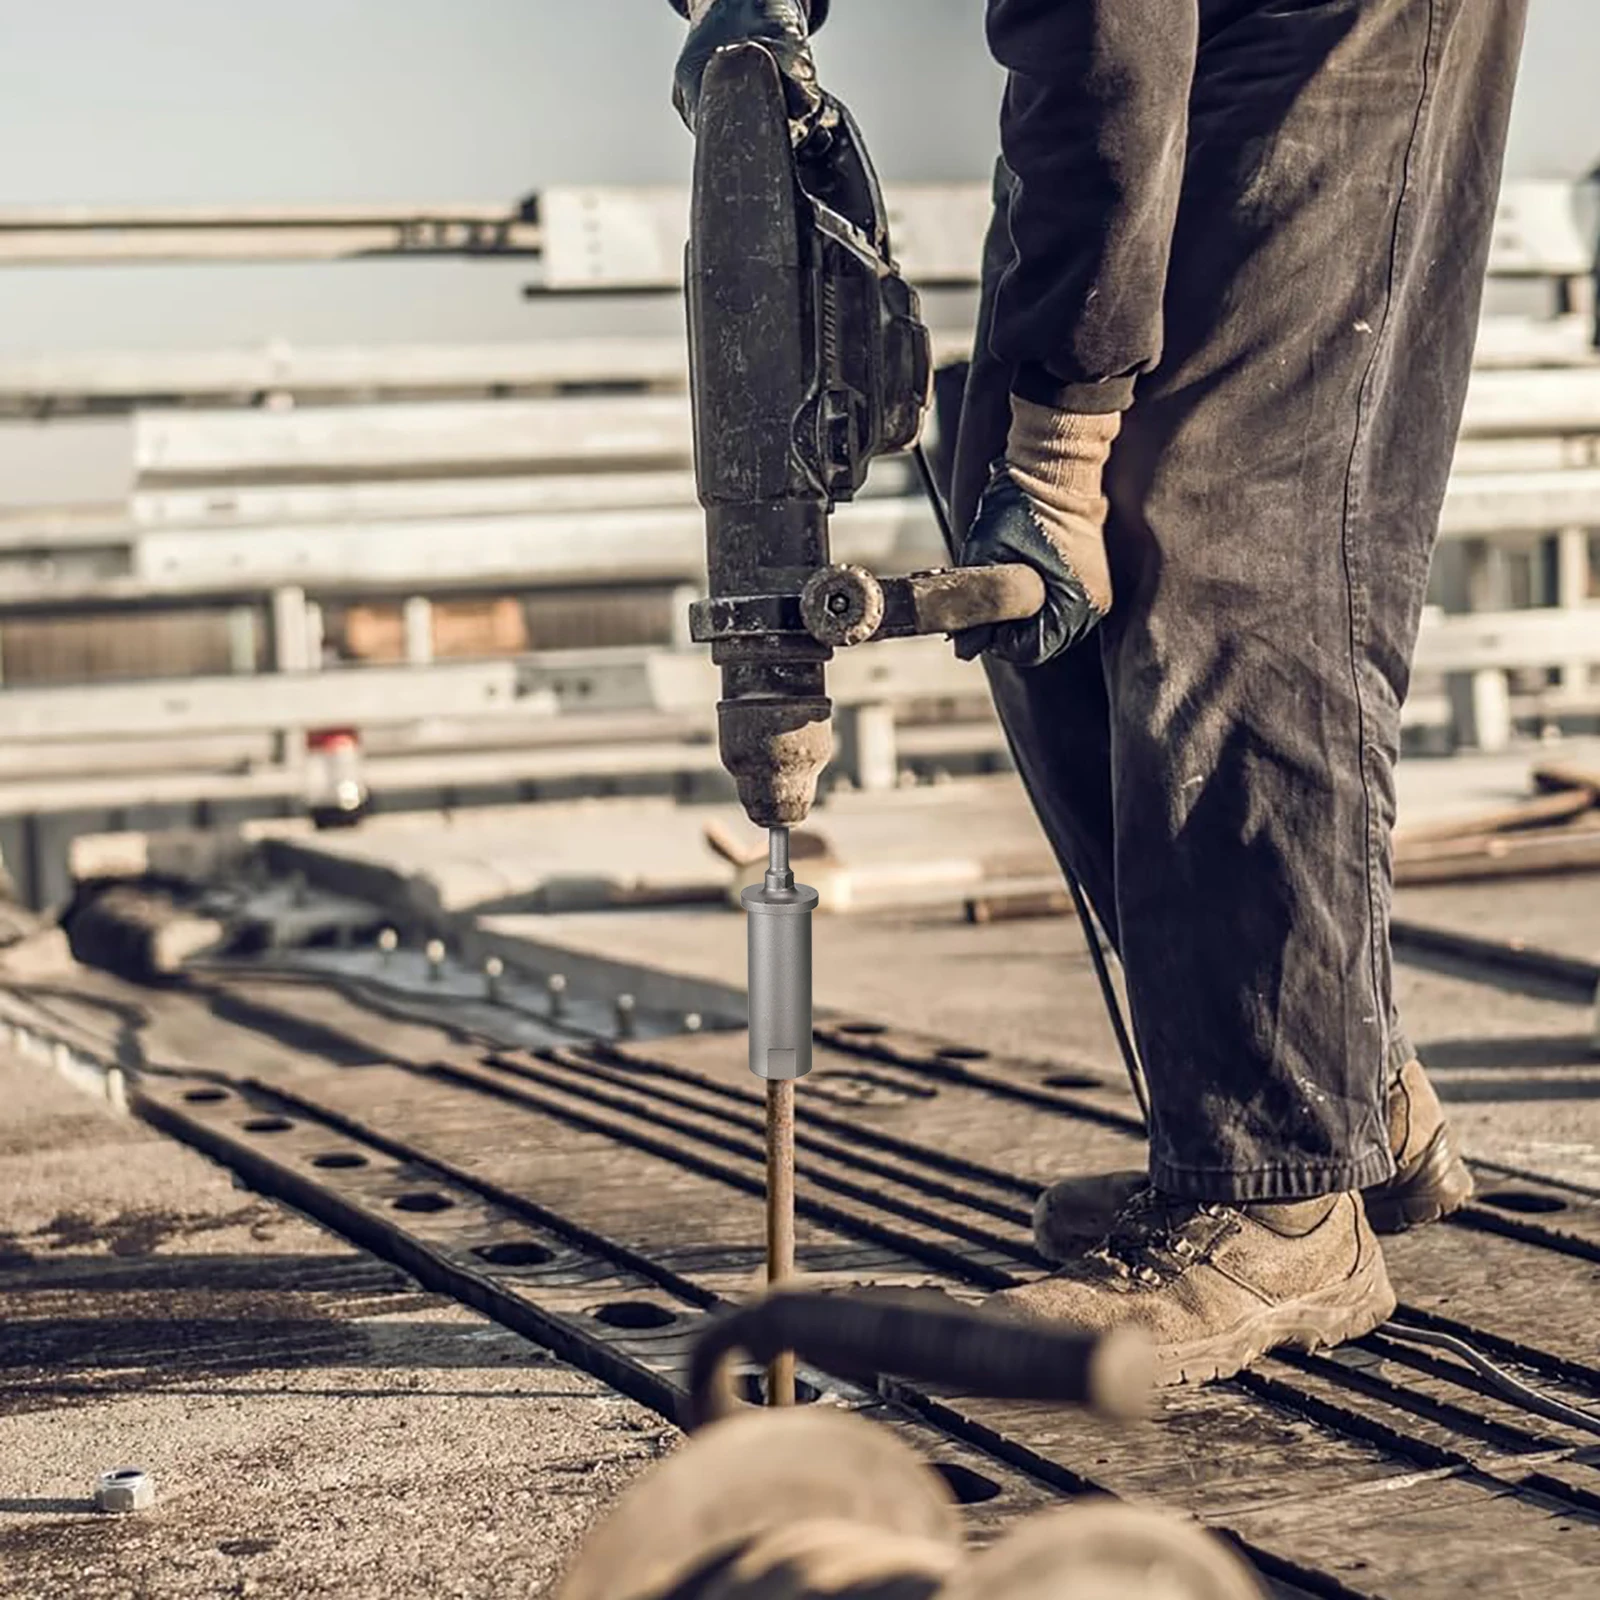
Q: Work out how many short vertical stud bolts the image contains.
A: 6